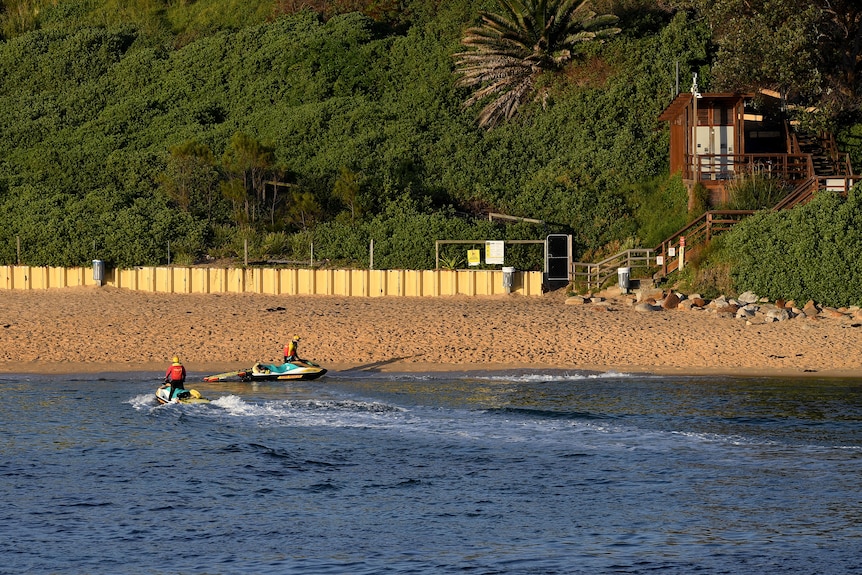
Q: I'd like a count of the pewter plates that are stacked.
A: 0